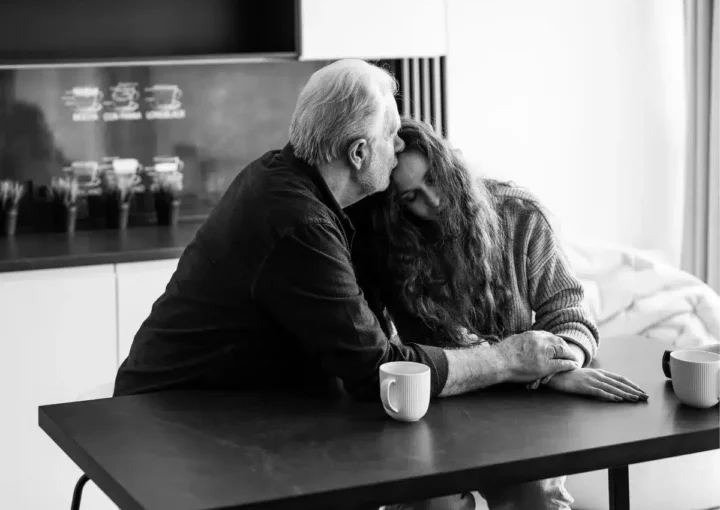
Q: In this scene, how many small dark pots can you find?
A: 4